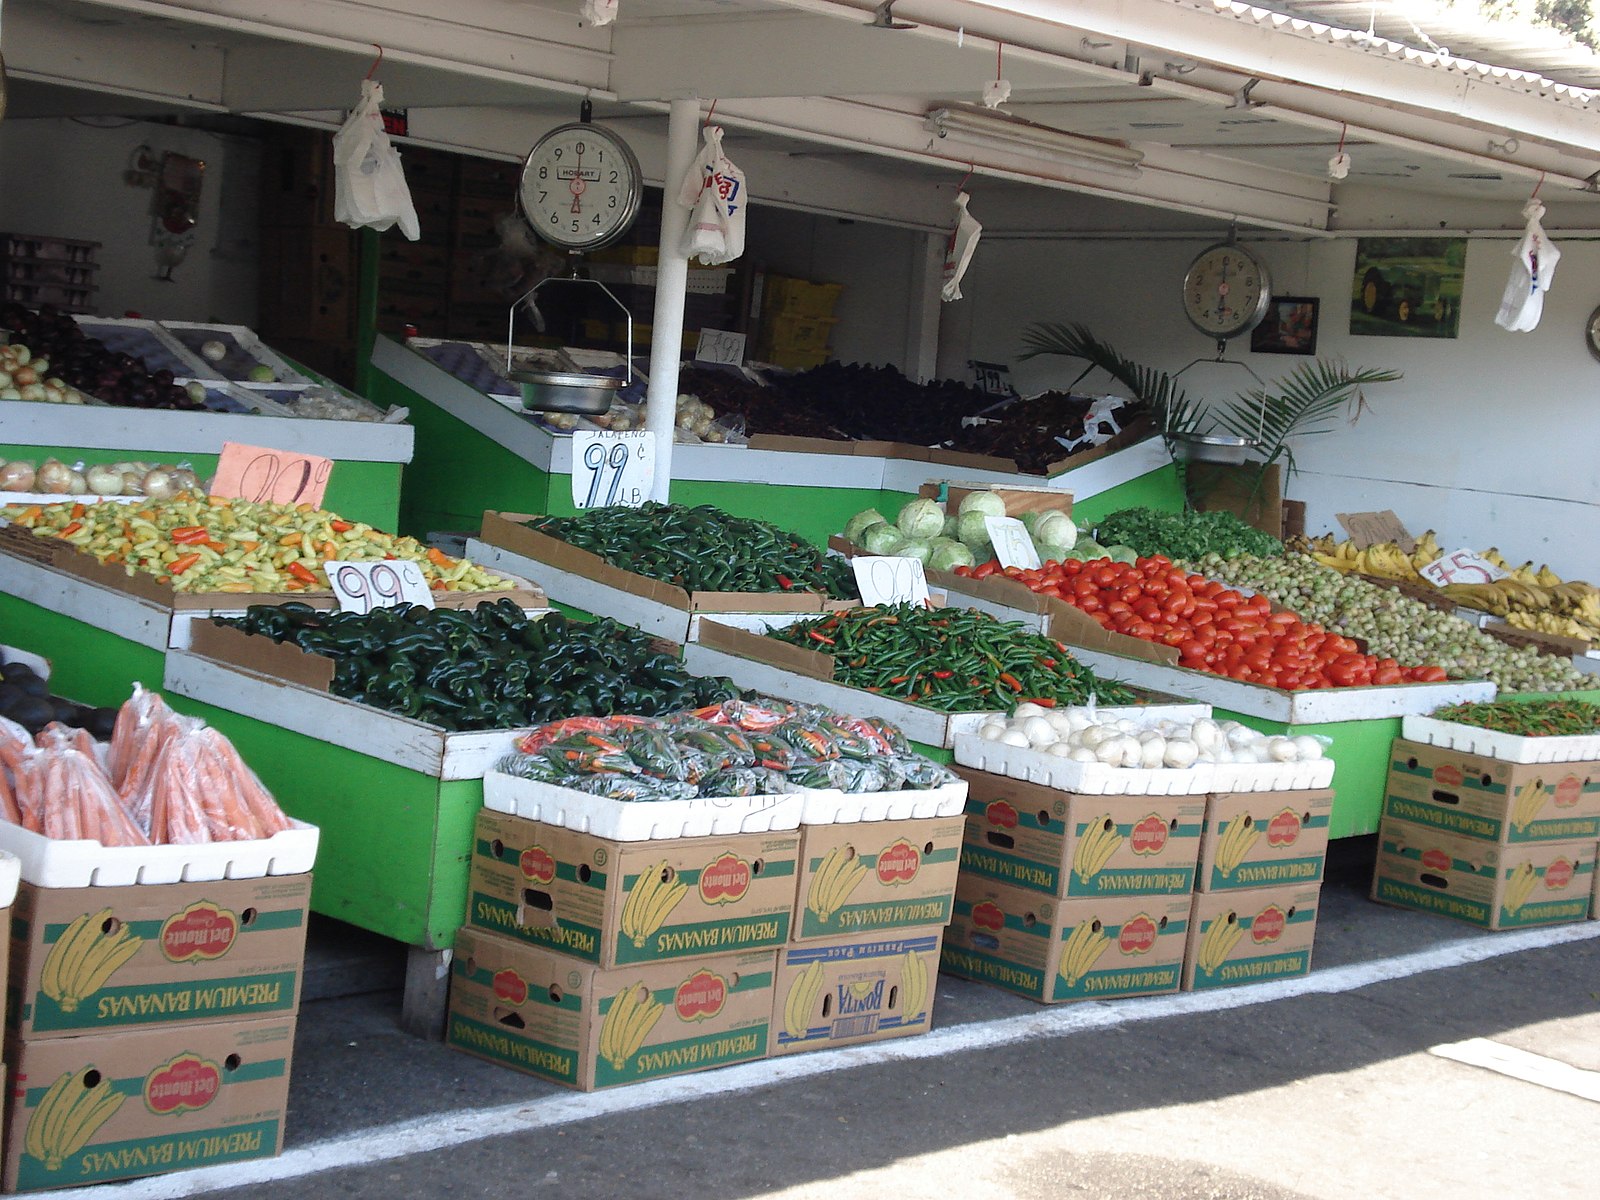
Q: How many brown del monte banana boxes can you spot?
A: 11